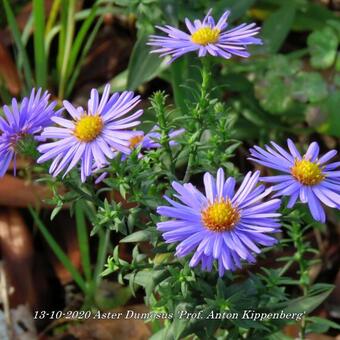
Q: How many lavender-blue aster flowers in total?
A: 6